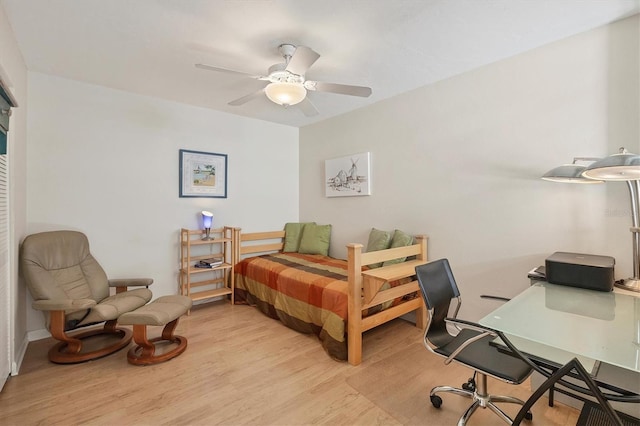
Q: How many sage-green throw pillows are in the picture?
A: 4